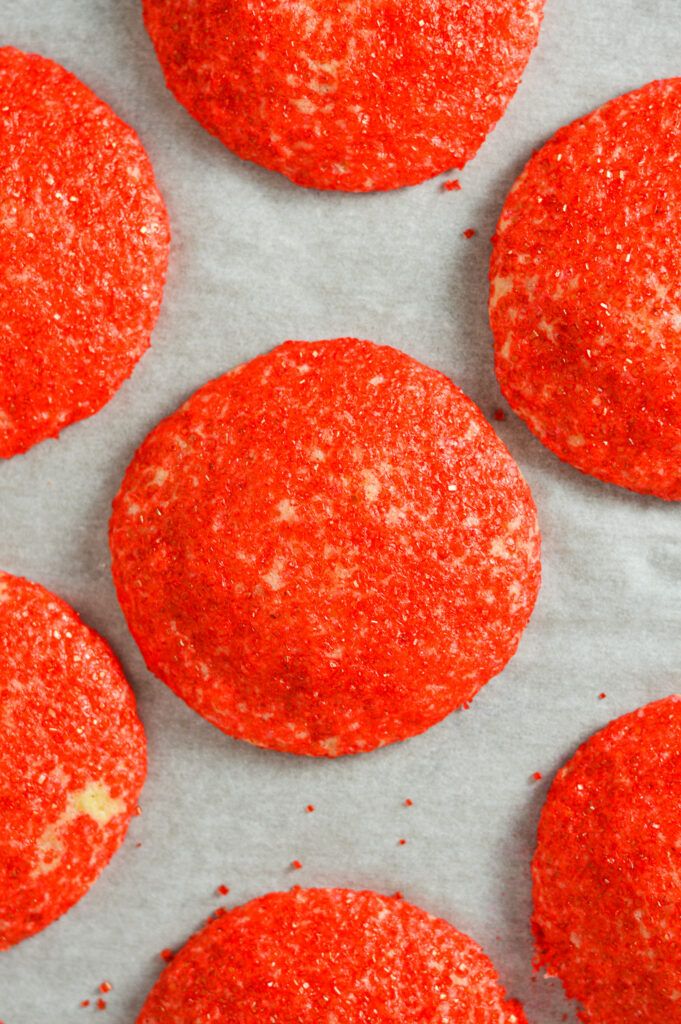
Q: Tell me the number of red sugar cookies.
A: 7